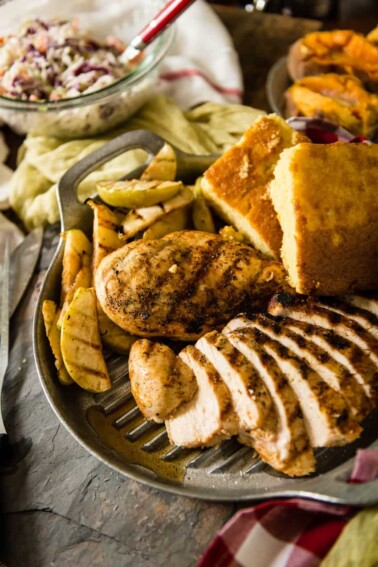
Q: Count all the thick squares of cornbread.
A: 2